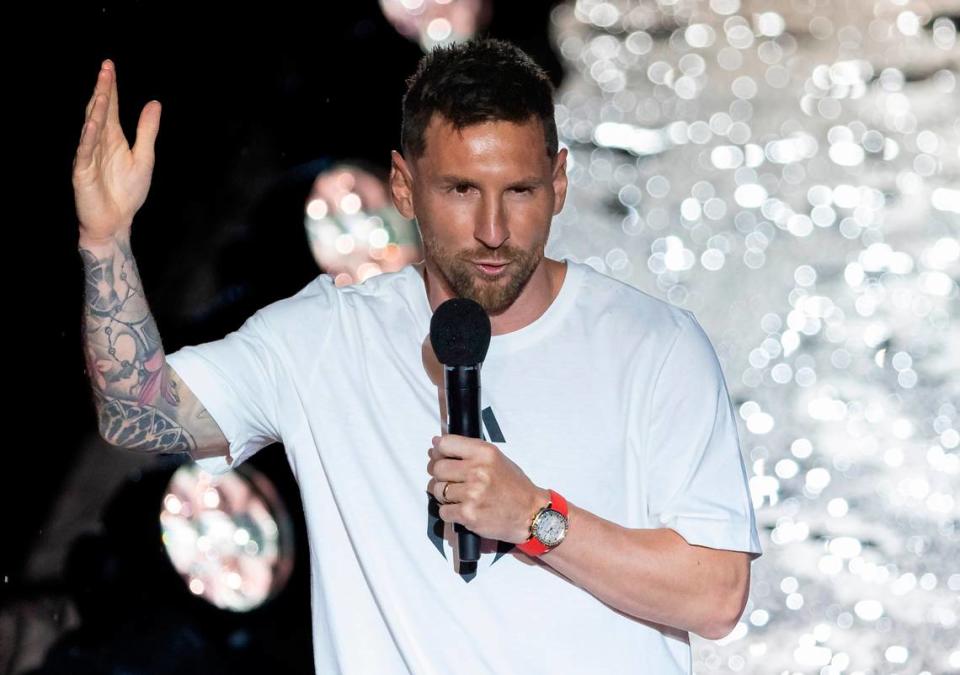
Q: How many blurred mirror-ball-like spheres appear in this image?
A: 3